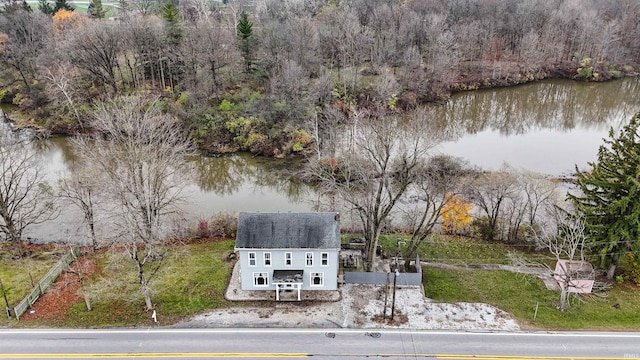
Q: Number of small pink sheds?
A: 1